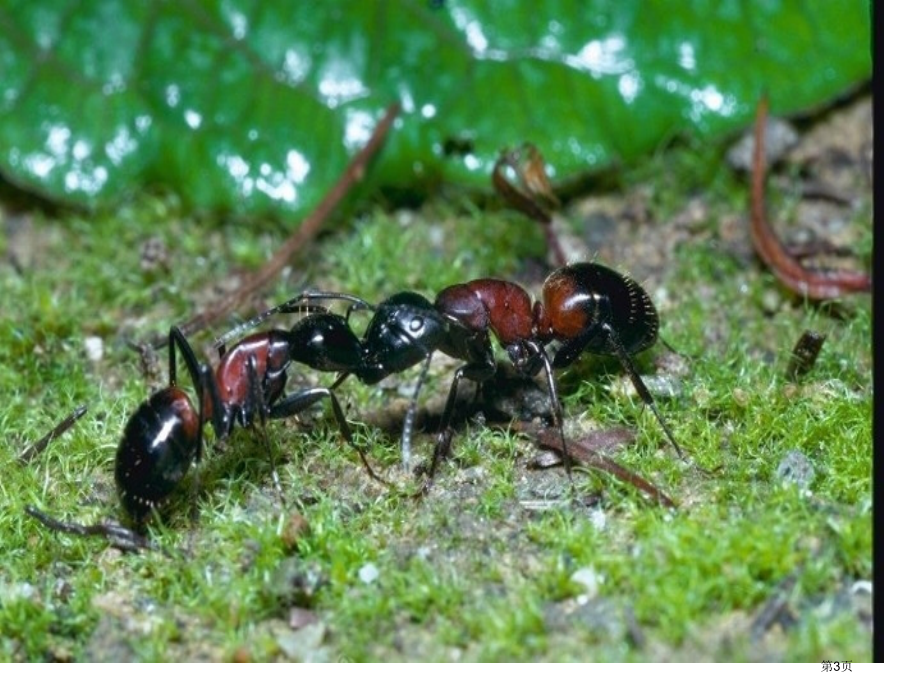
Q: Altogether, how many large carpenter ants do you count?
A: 2